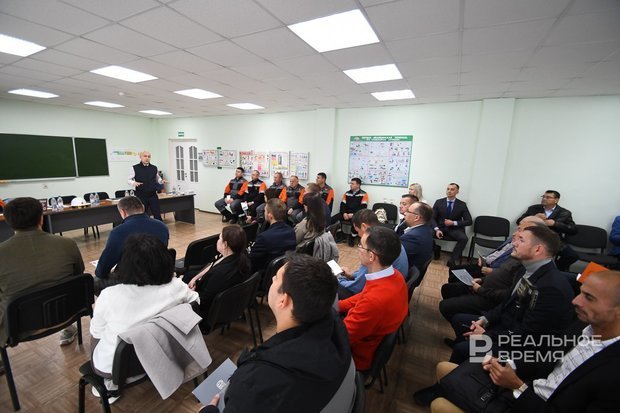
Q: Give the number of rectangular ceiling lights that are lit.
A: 10